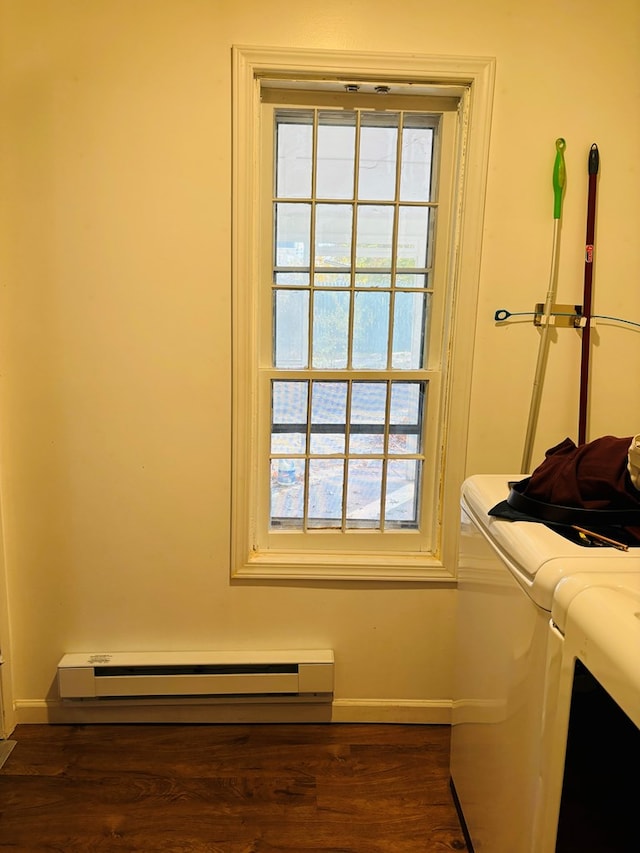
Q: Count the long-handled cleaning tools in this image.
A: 2